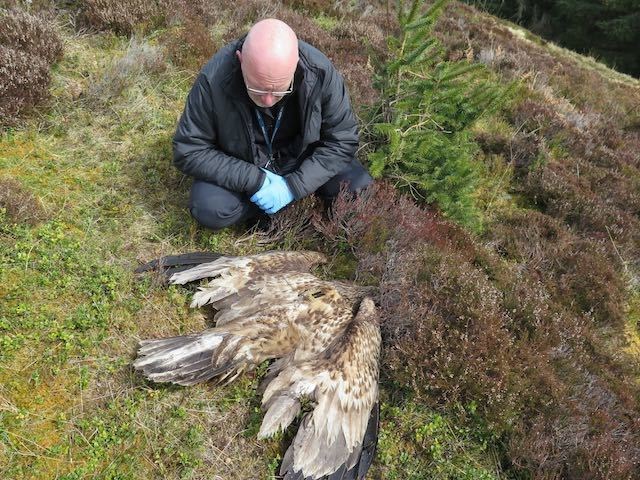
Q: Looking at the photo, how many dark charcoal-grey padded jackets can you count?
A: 1